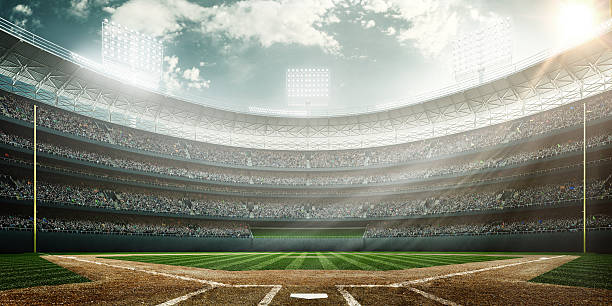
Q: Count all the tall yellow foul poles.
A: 2